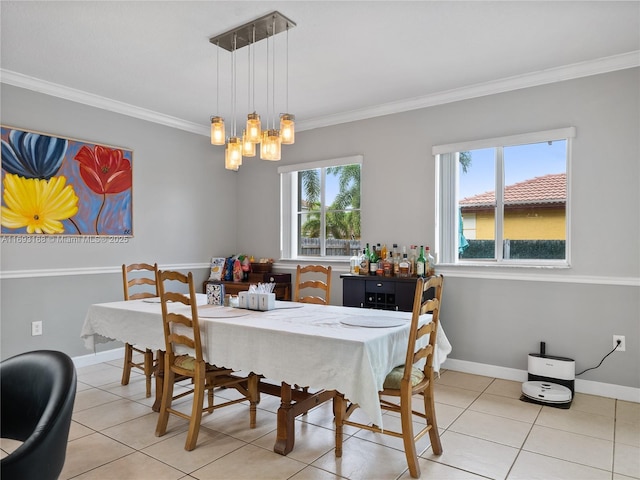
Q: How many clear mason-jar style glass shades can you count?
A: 8